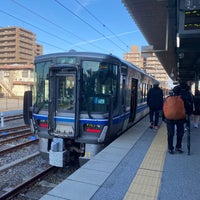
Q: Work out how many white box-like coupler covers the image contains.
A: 1